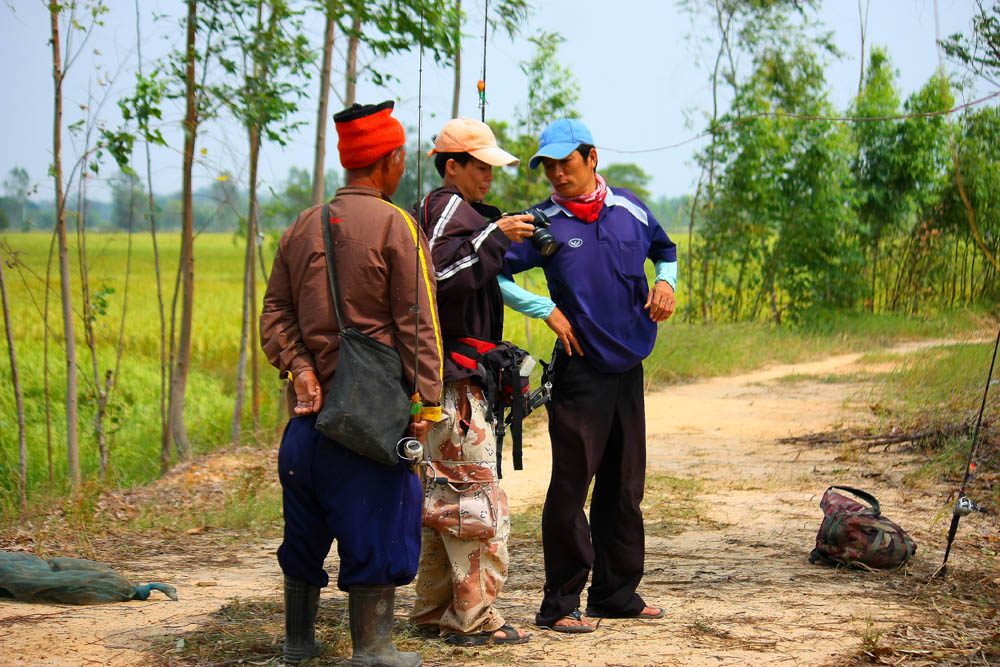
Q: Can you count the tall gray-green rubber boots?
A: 2